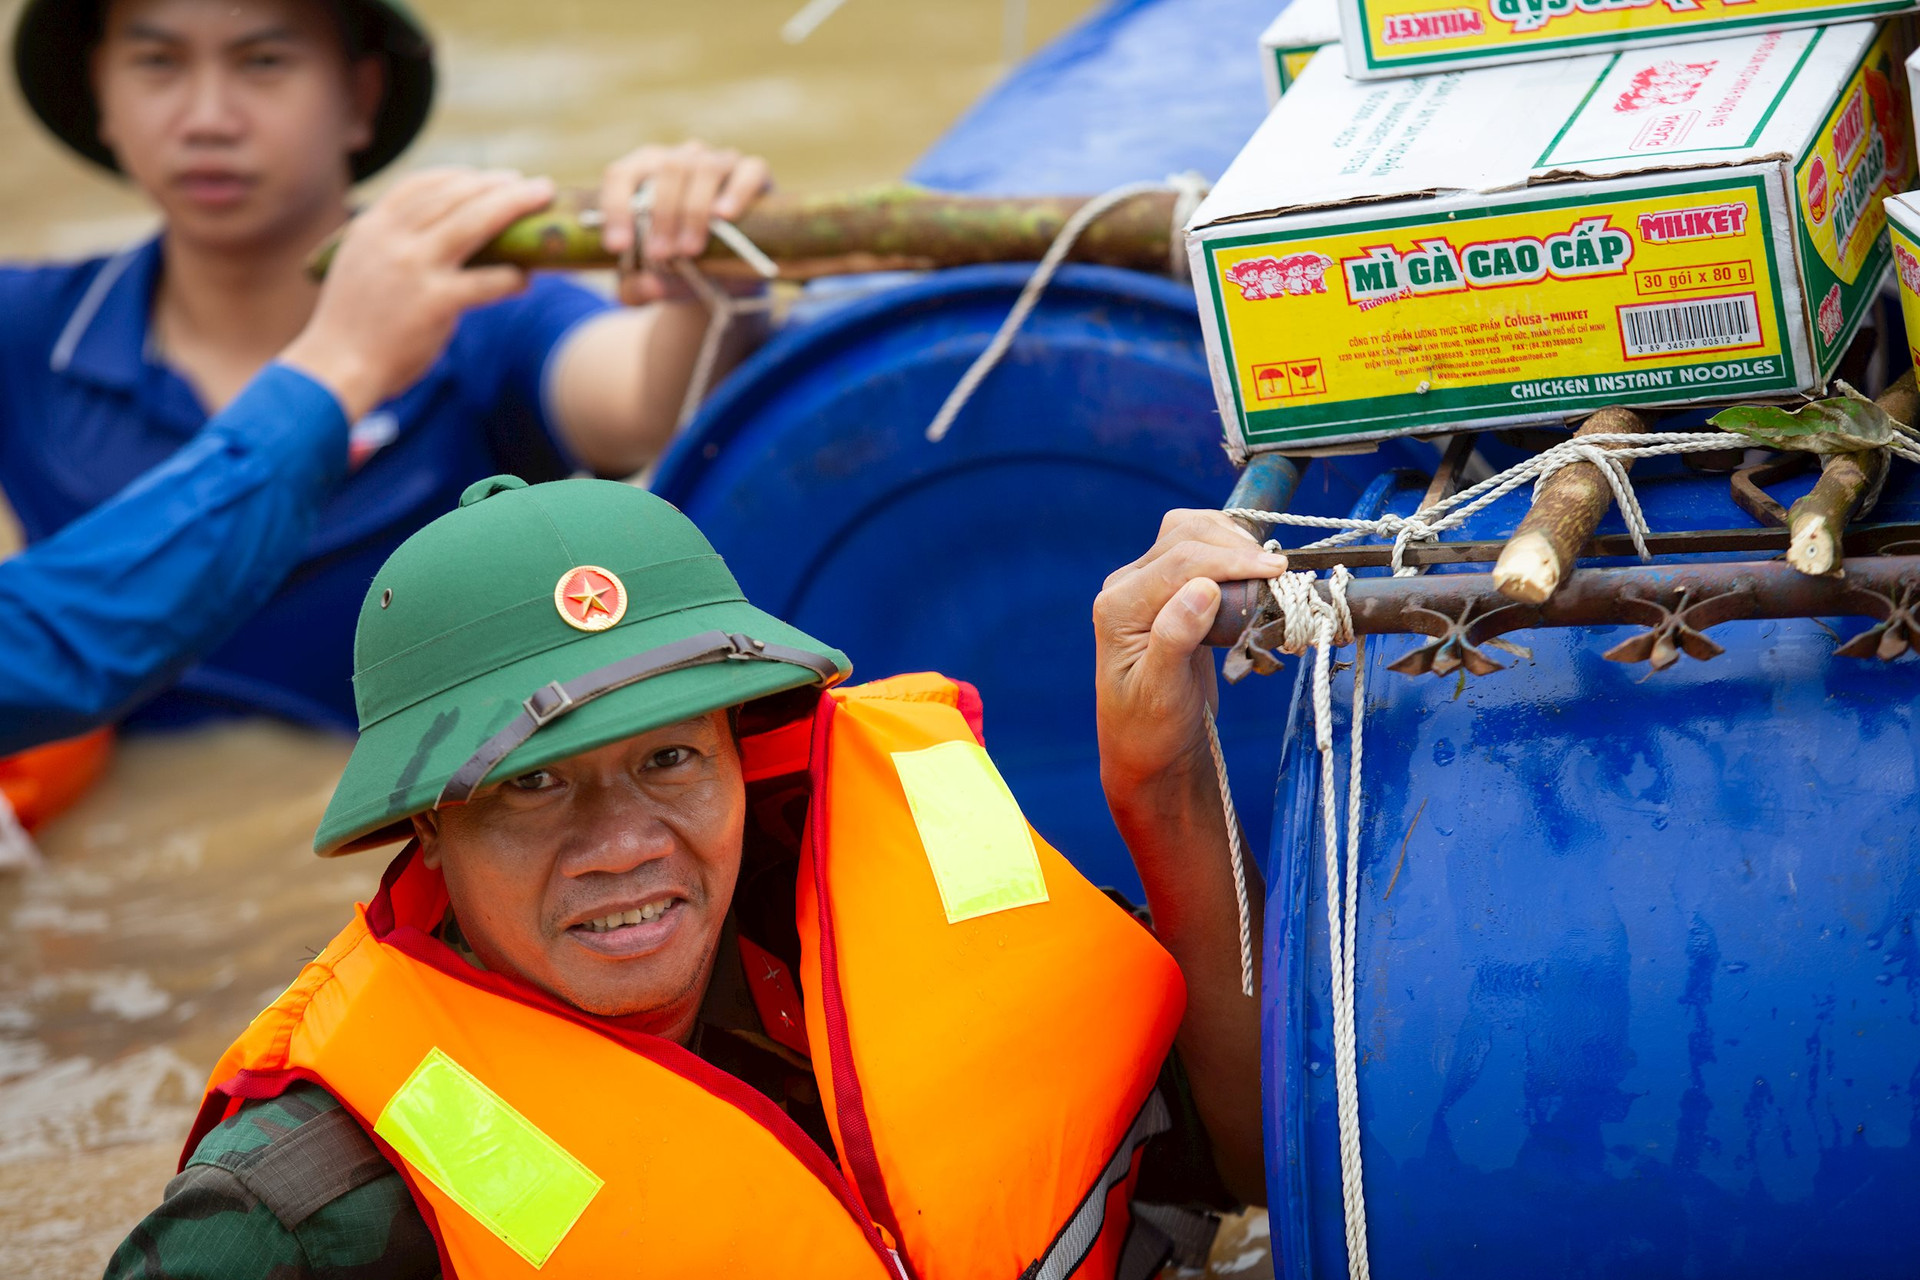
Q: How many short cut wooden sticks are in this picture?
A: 2